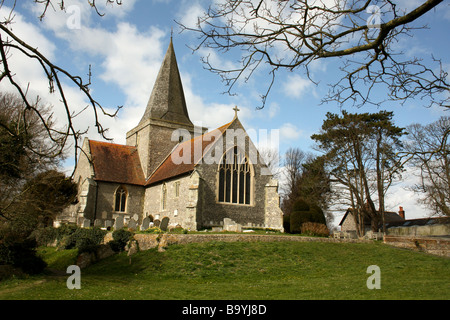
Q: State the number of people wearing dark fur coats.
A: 0